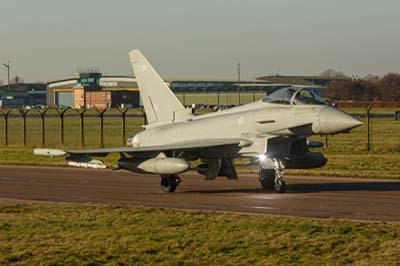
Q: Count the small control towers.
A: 1